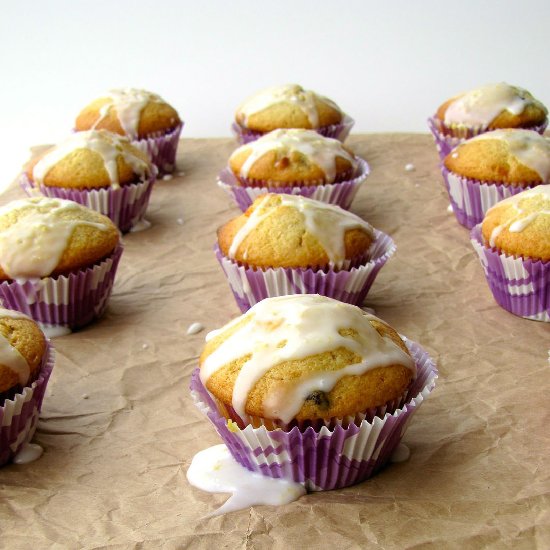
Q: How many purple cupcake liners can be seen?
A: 11